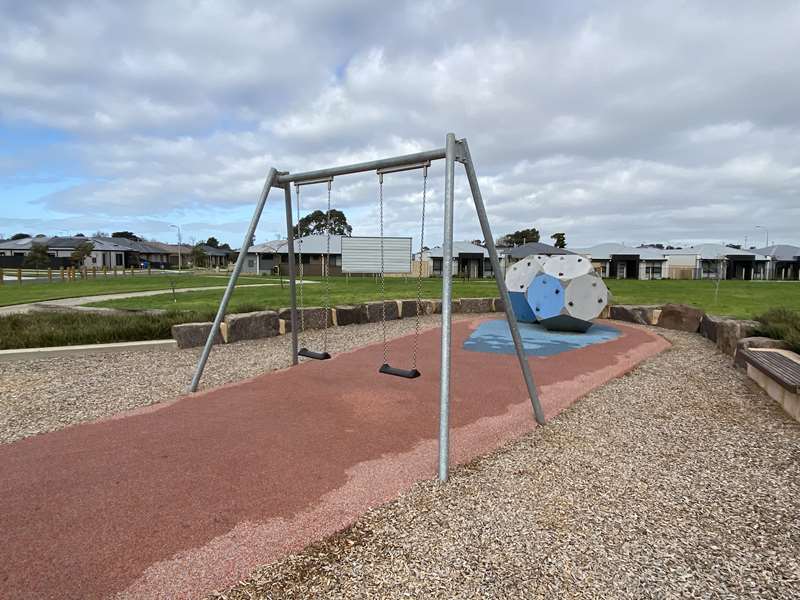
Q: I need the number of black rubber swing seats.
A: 2